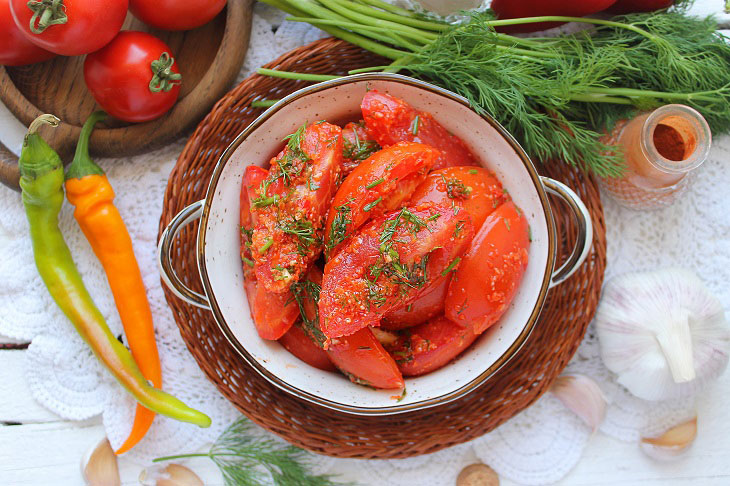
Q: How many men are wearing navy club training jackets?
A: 0